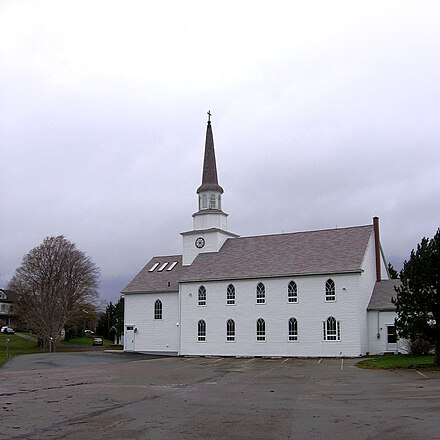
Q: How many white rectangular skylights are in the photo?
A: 3